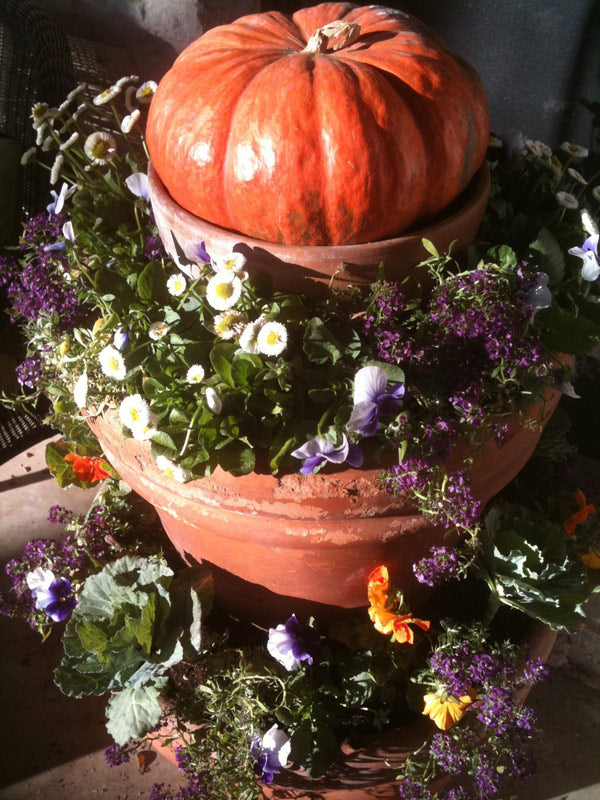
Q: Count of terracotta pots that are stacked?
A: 3